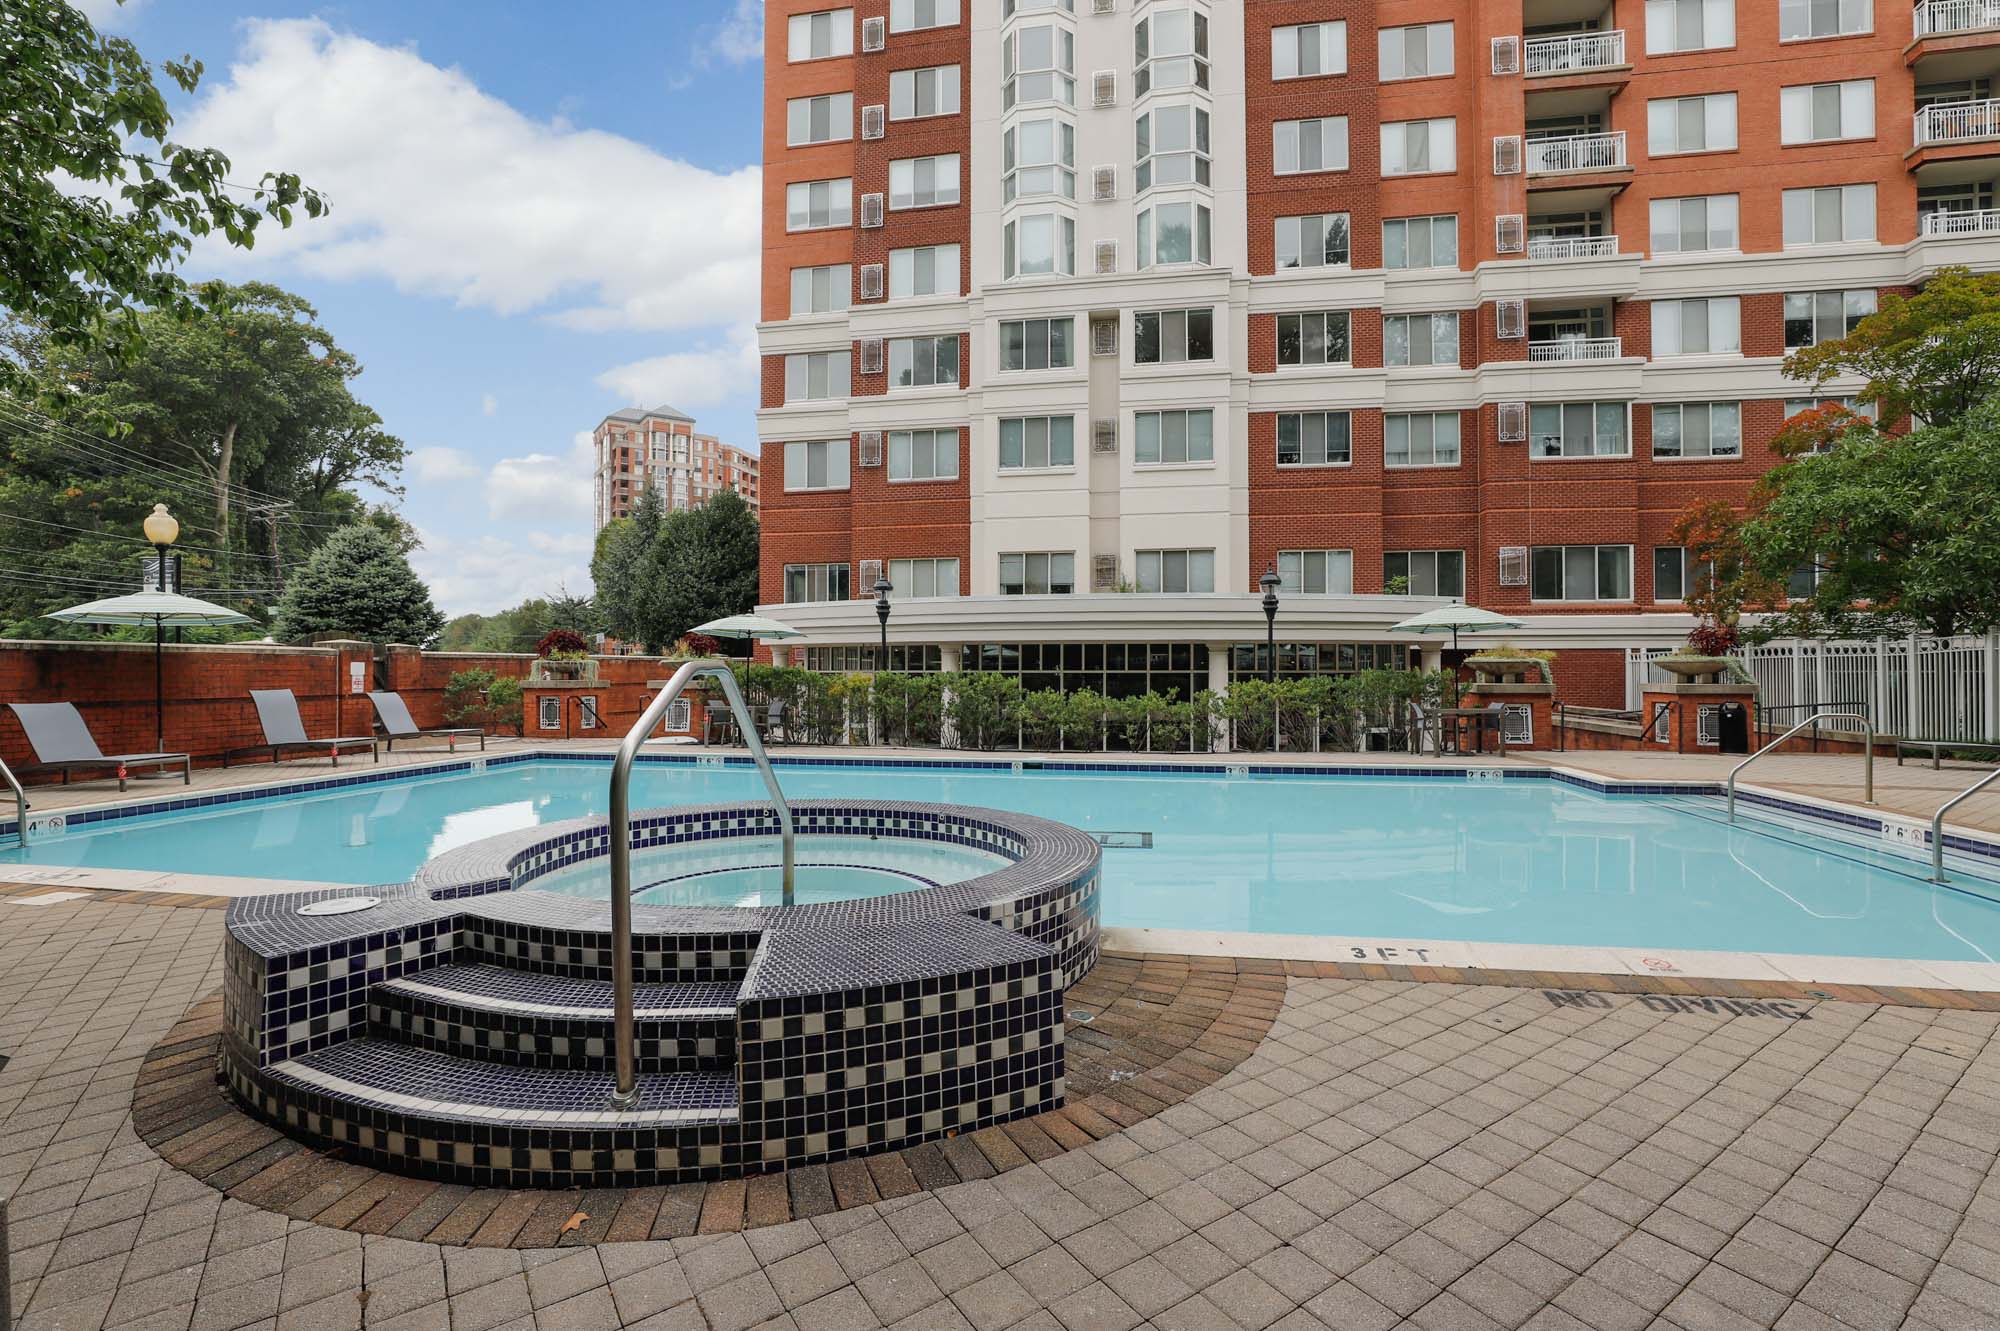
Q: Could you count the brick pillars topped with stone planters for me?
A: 4